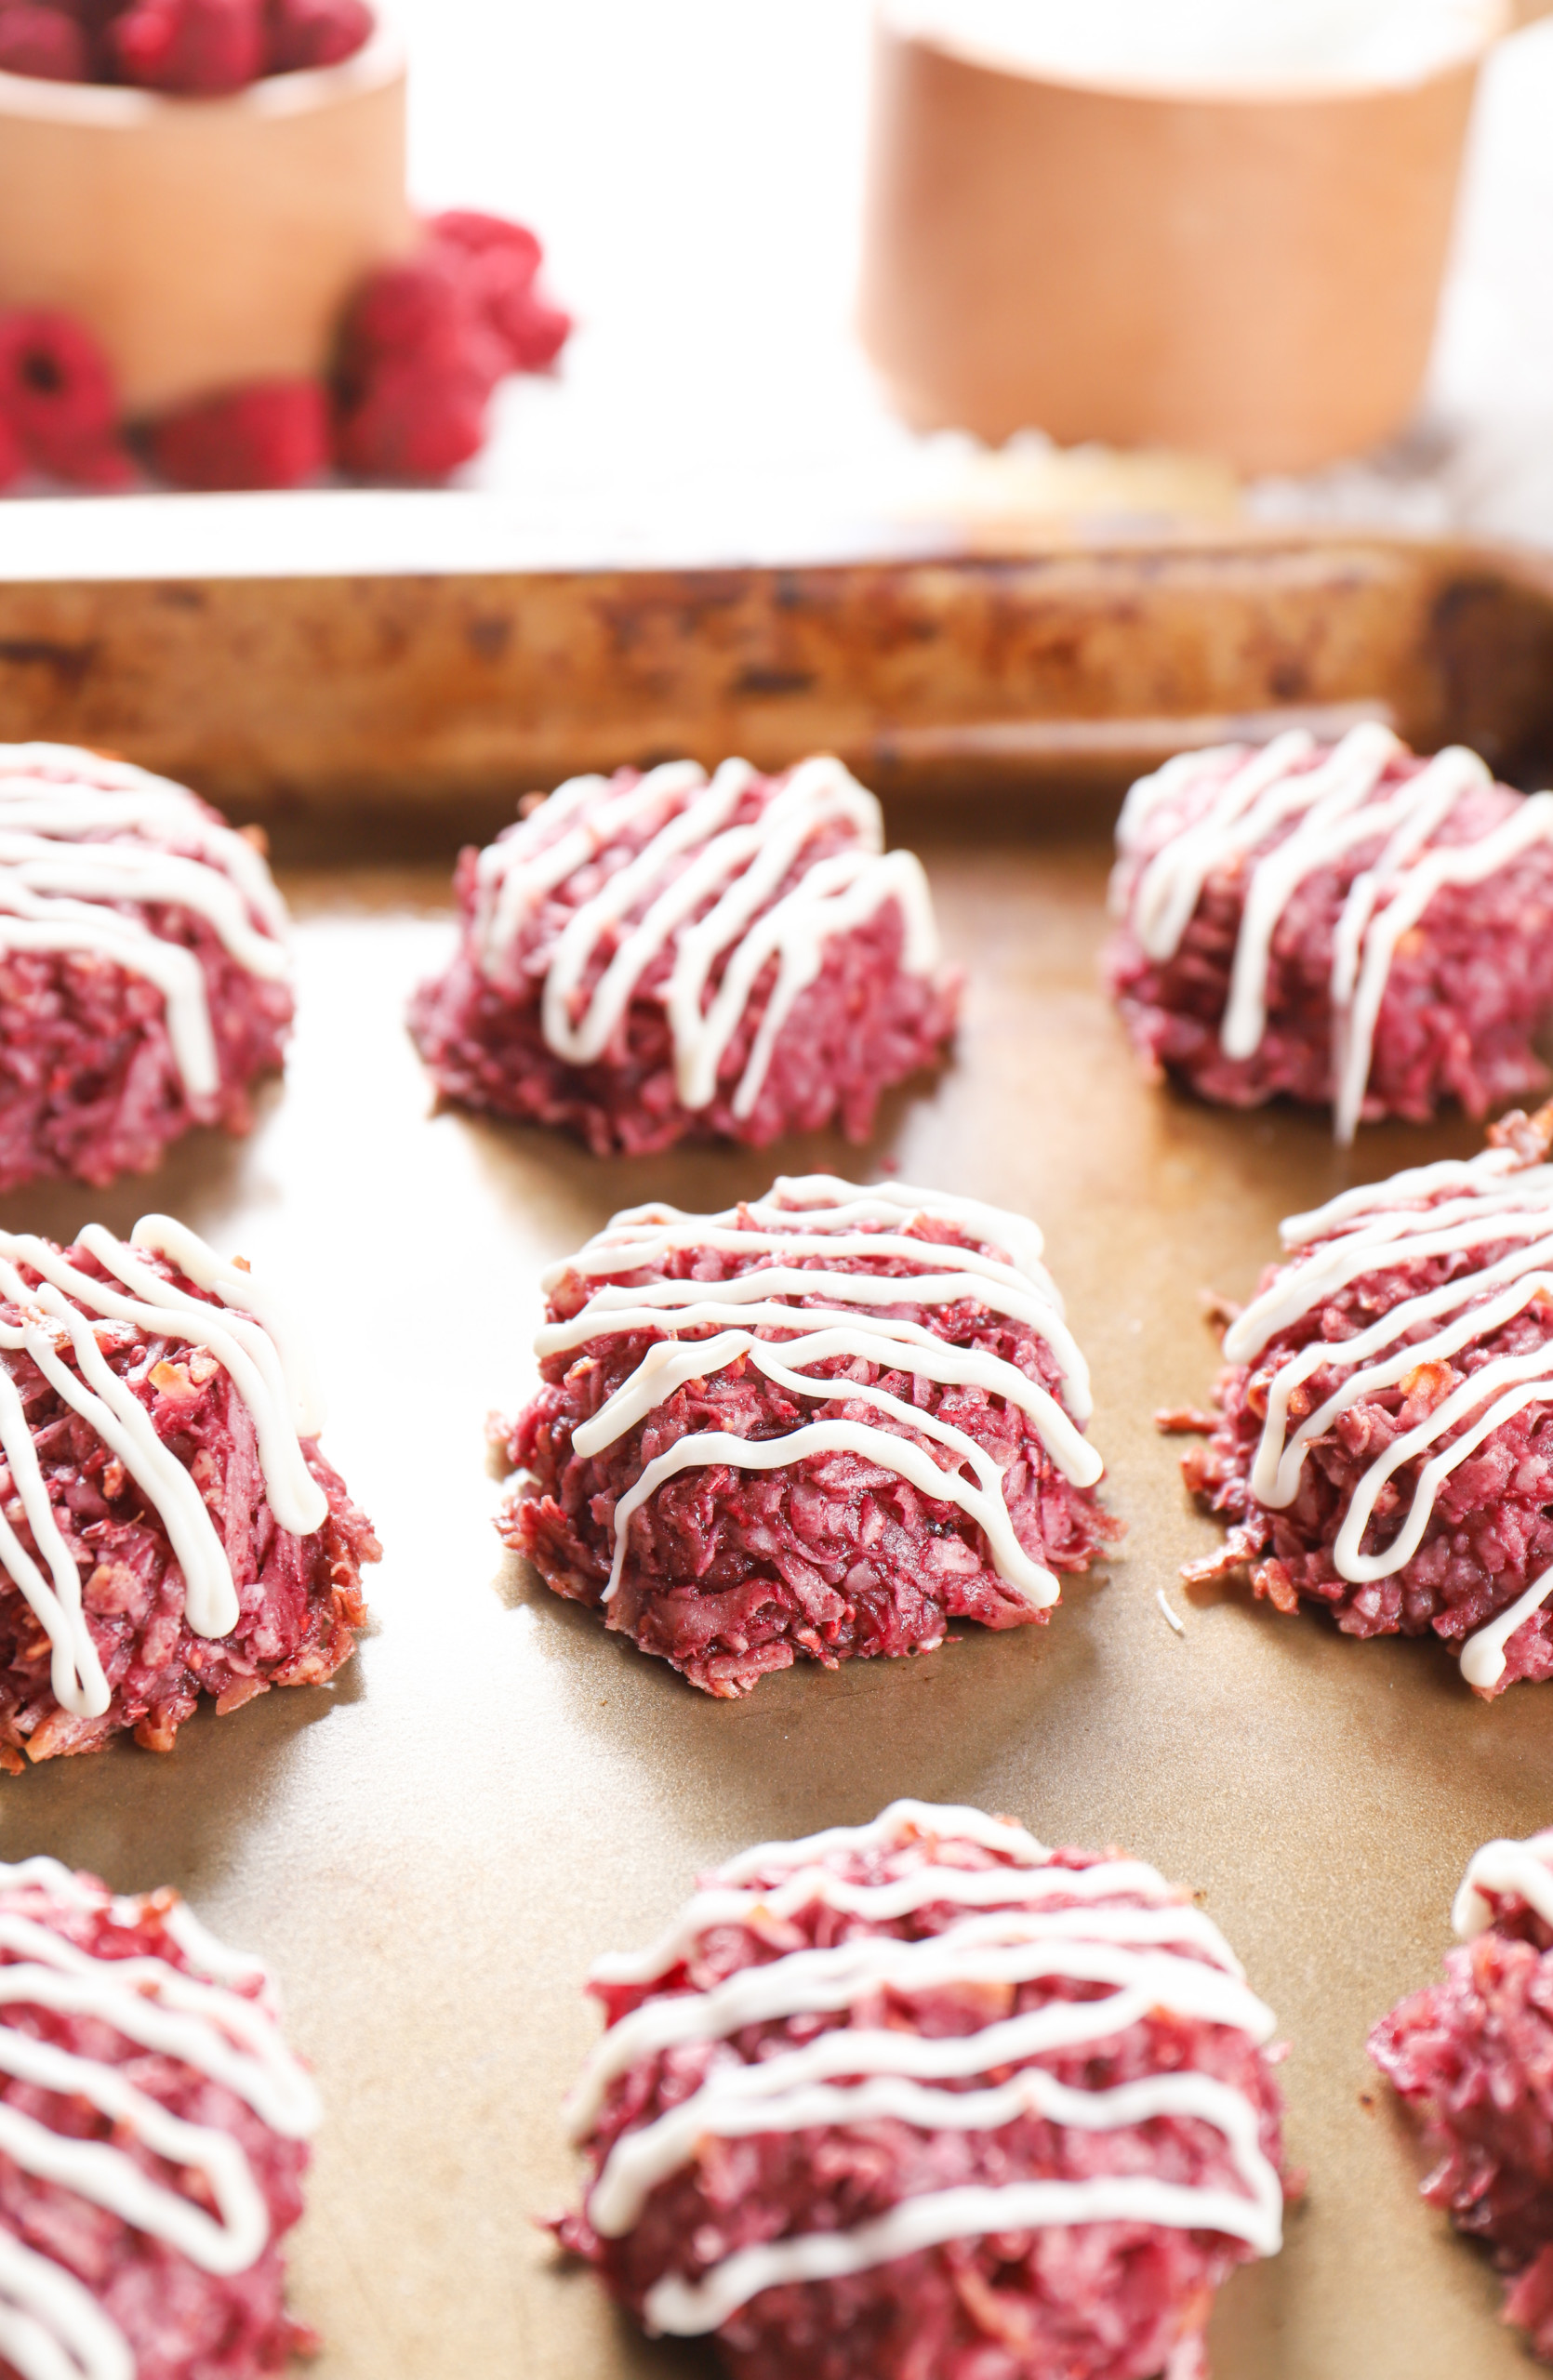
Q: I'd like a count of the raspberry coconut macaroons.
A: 9